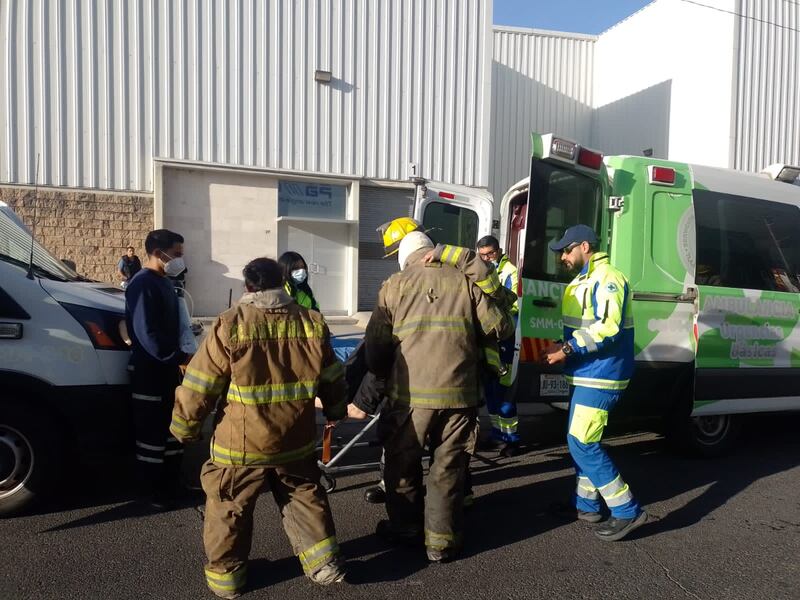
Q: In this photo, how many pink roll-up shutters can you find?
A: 0